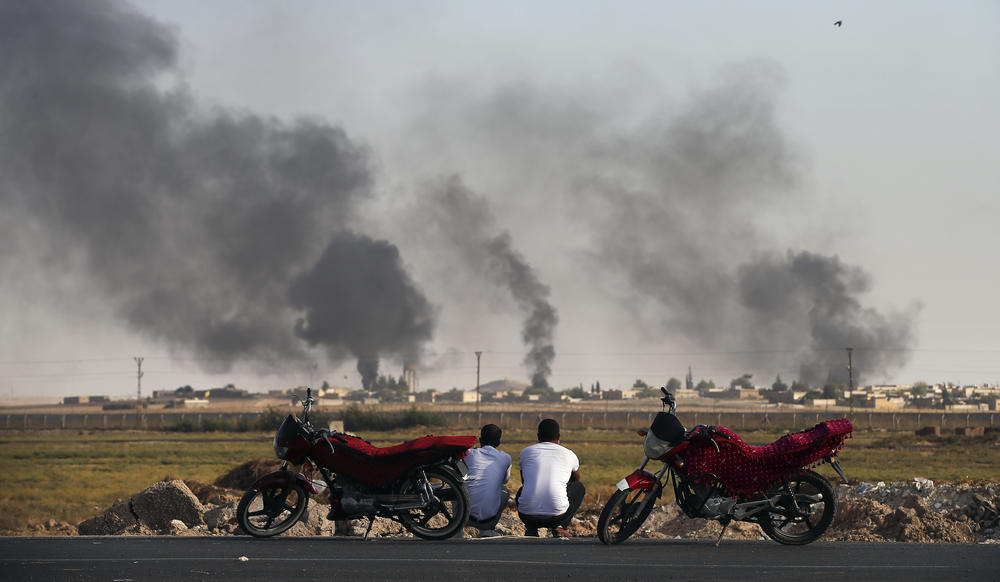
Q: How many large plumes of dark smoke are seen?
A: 3